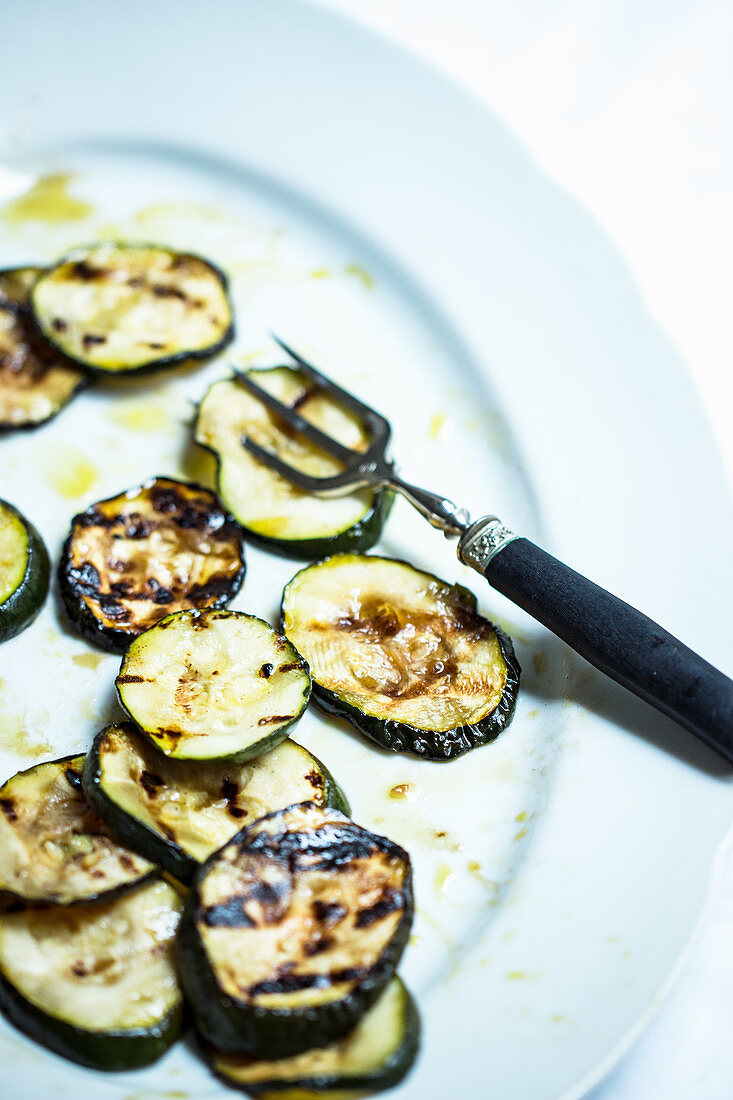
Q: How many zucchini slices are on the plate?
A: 12